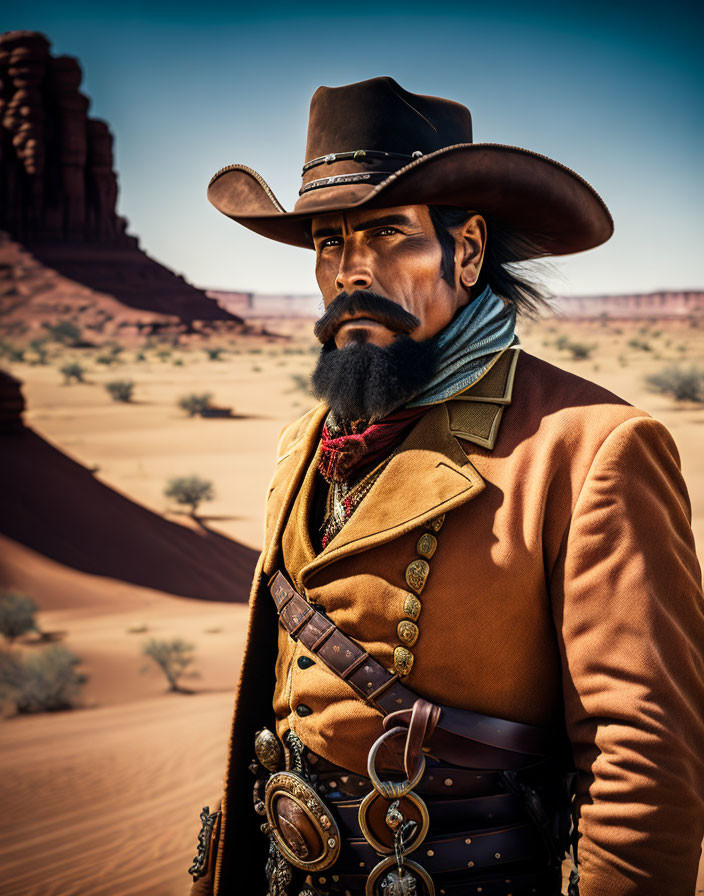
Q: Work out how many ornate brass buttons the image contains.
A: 6